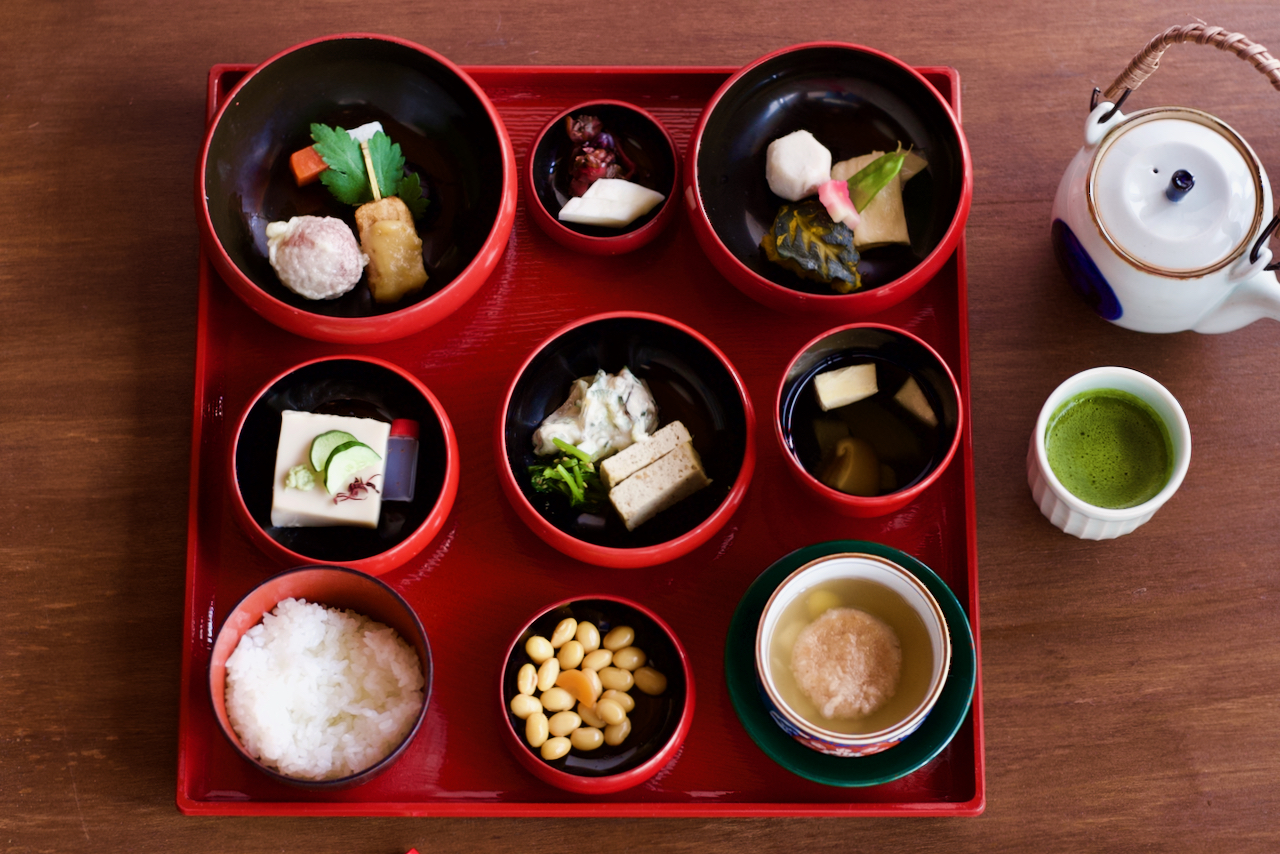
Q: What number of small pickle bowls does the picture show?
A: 1